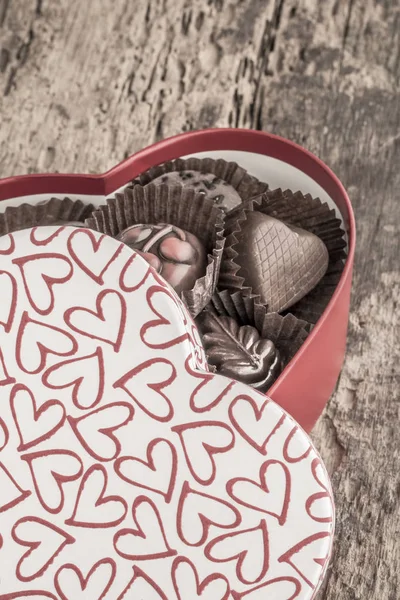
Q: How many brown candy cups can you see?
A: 5